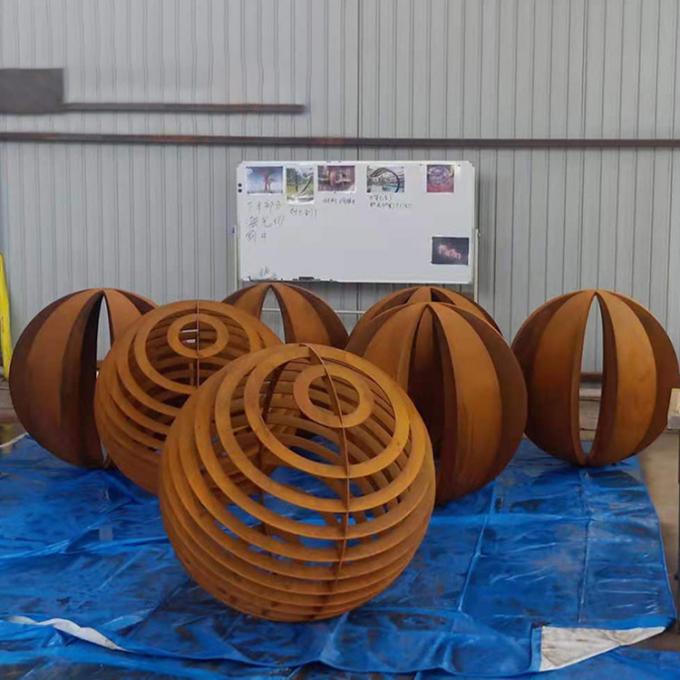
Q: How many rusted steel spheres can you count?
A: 7